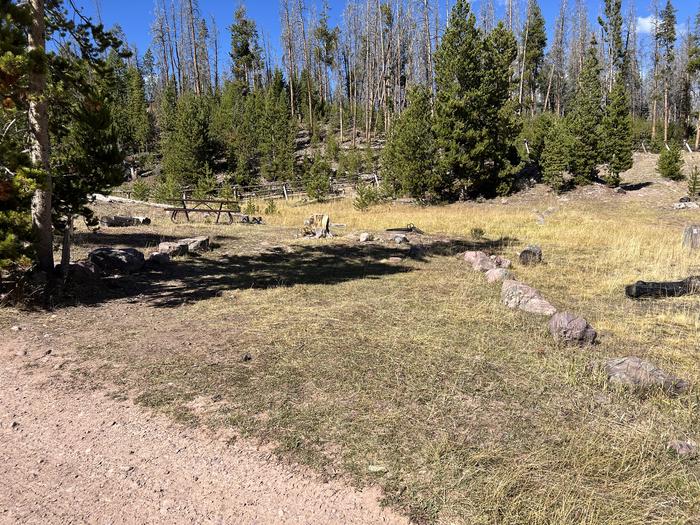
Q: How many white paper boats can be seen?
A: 0